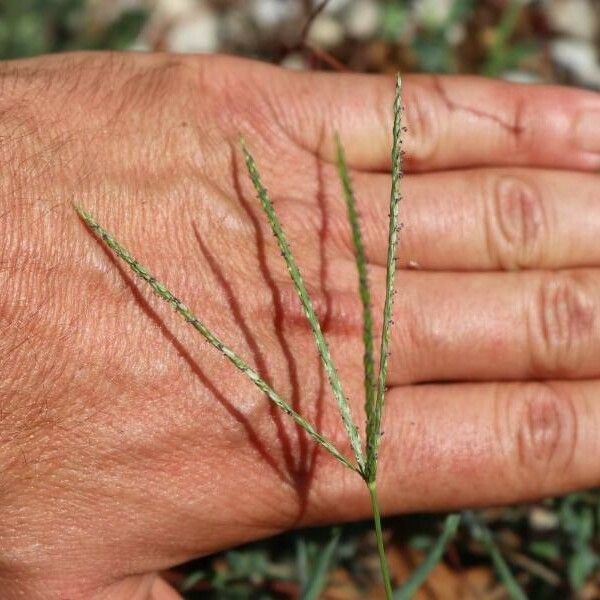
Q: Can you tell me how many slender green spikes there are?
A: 4